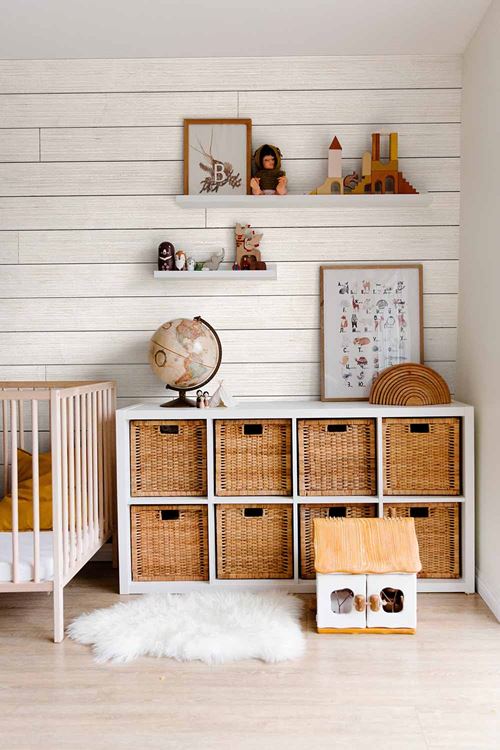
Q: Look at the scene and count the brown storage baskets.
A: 8